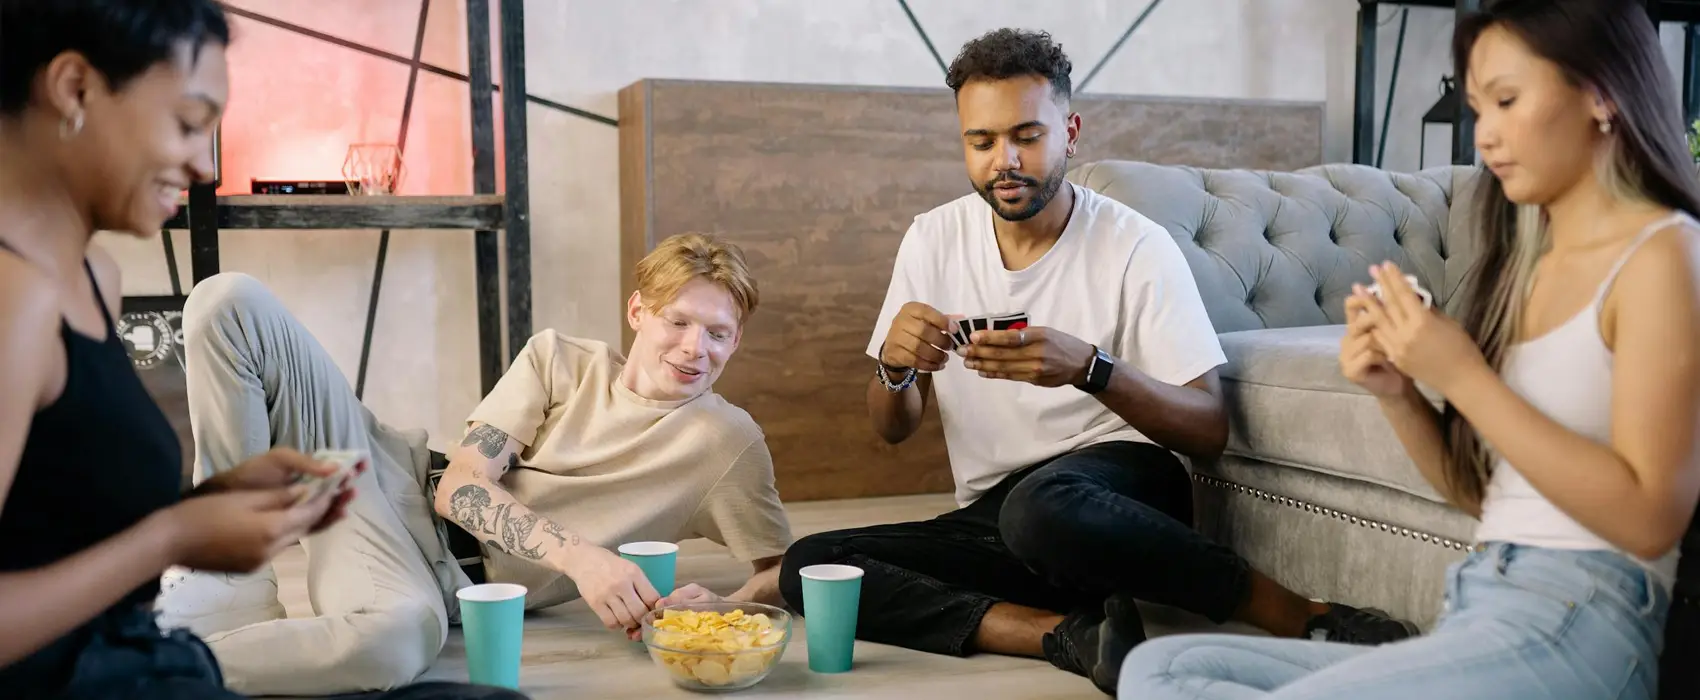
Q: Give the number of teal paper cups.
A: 3